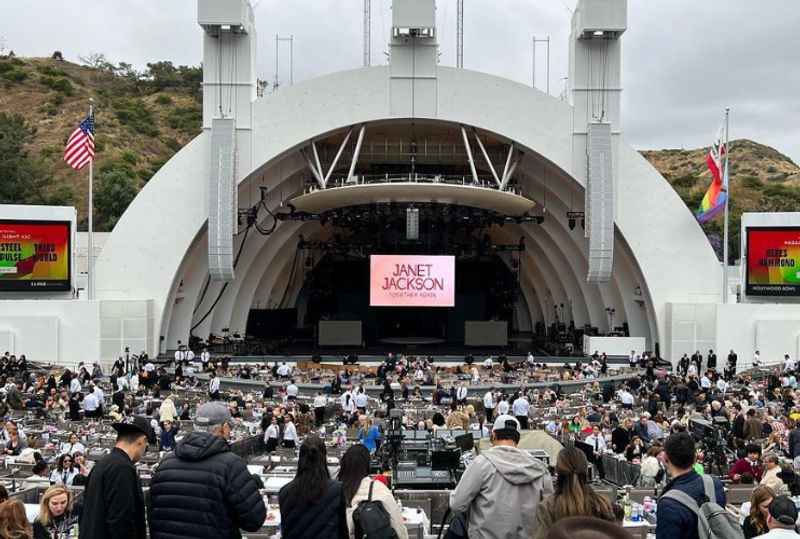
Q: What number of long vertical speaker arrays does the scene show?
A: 2